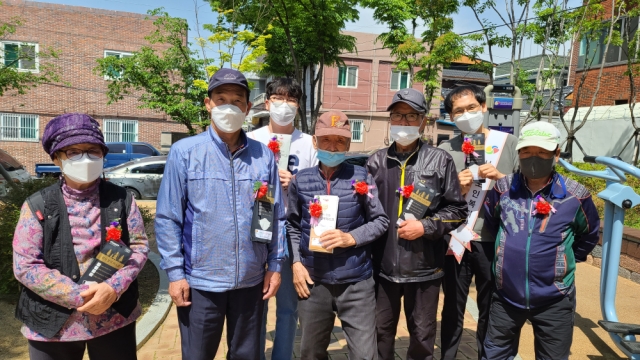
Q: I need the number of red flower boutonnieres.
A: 8